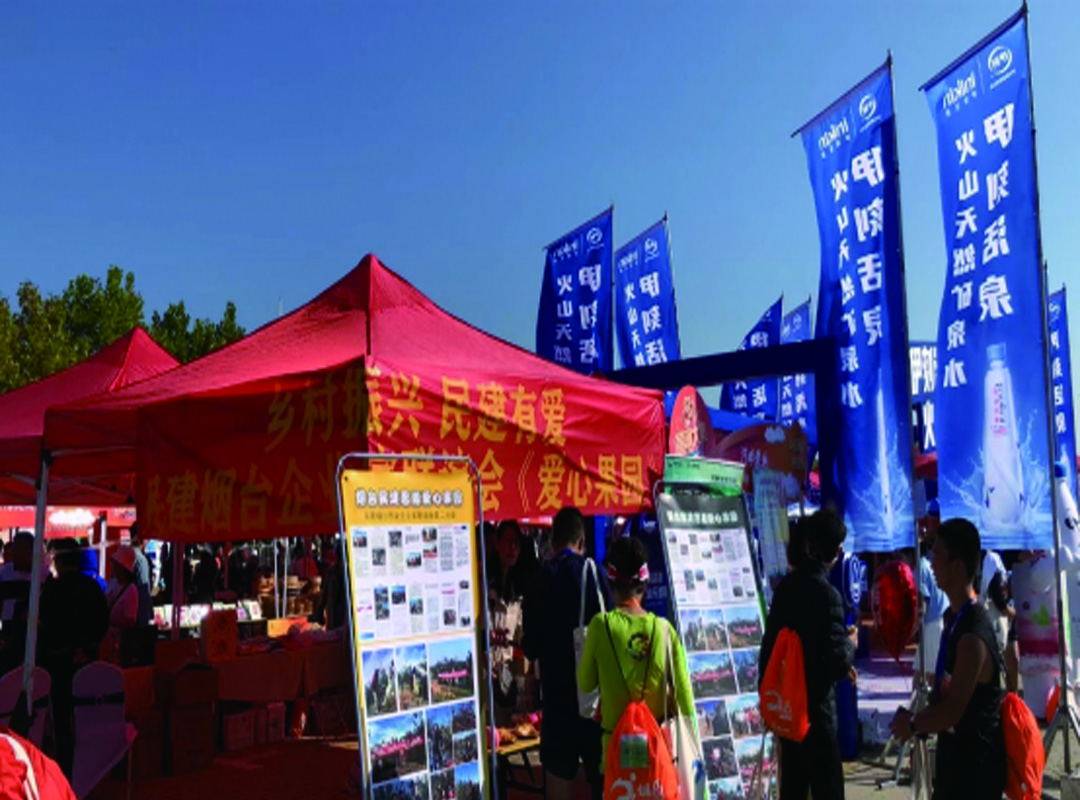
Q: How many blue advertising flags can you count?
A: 7